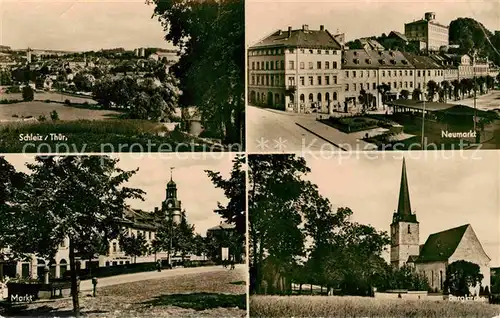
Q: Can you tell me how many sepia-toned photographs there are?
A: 4